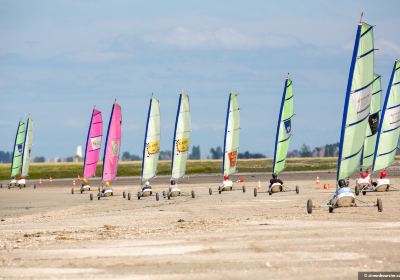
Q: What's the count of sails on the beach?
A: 11